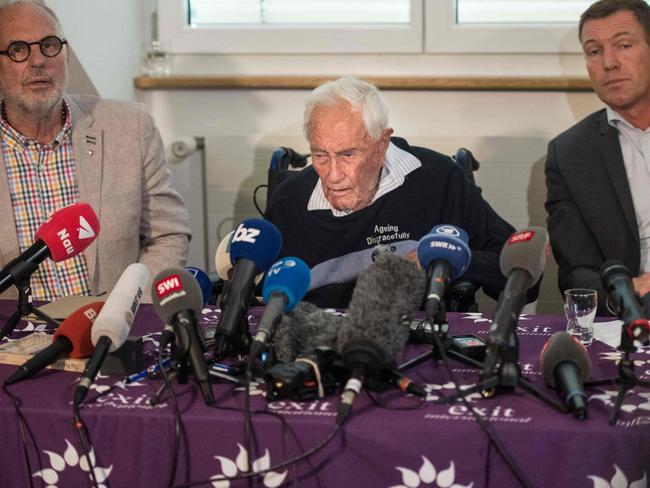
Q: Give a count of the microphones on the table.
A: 14